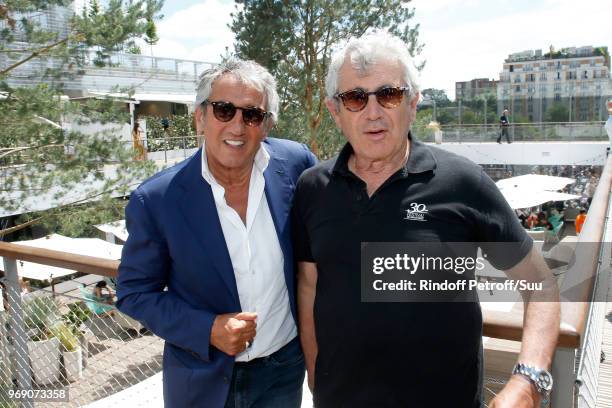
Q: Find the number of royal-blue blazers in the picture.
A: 1